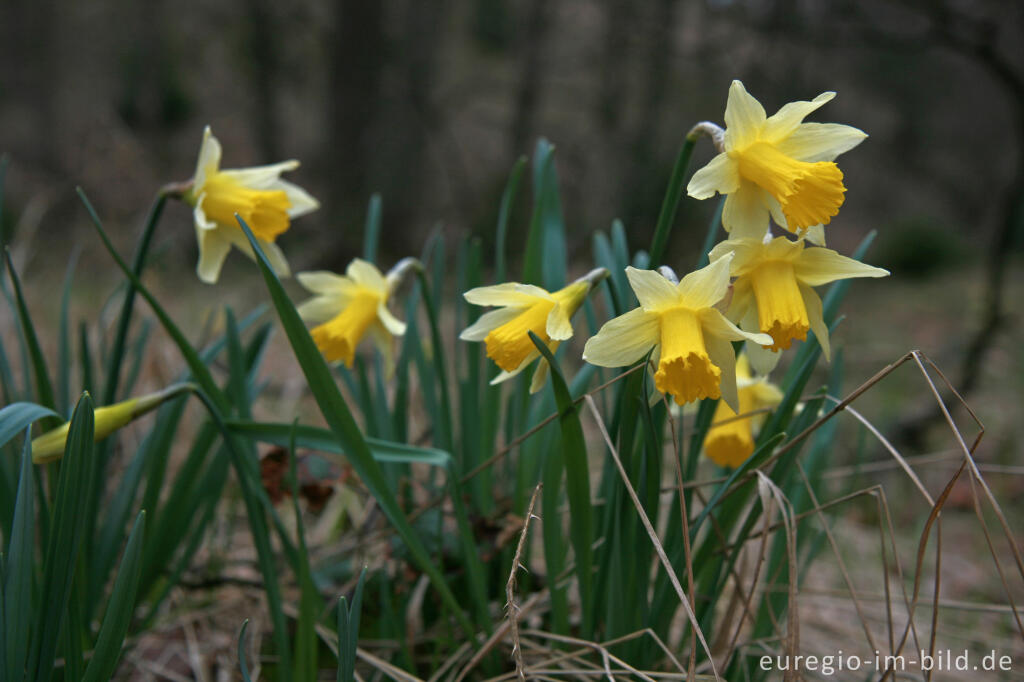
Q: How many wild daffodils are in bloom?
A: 7